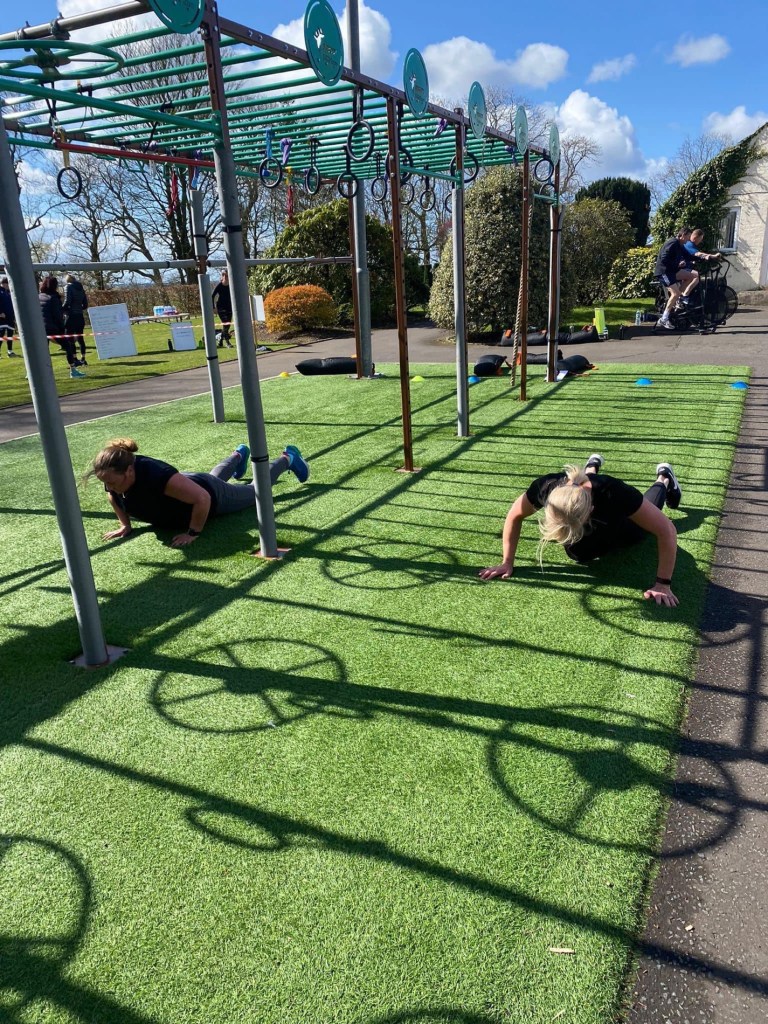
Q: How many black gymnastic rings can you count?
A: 13